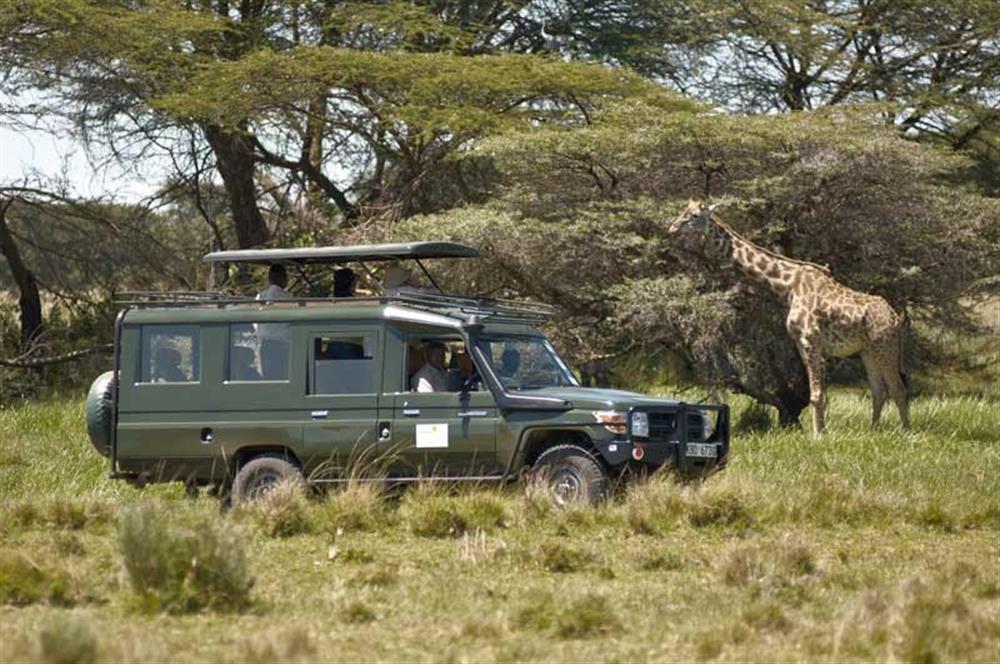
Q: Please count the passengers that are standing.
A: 3